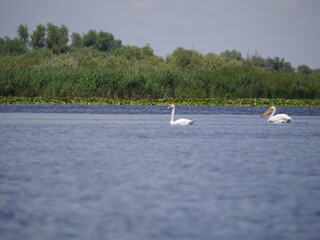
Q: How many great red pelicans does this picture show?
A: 0